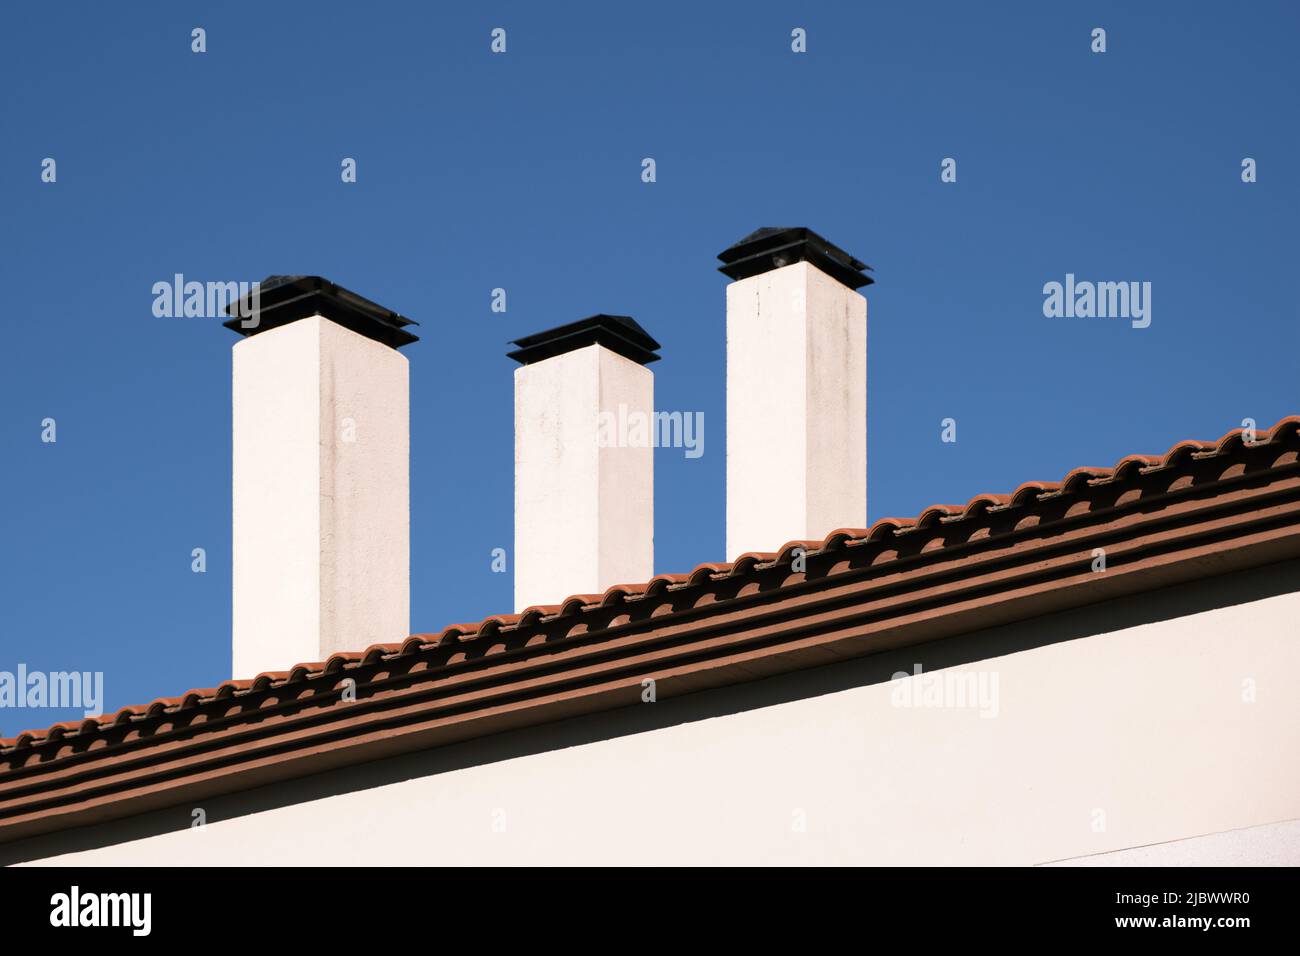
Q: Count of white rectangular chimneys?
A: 3